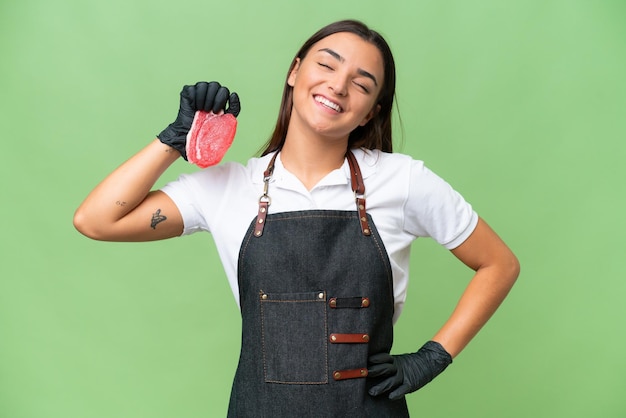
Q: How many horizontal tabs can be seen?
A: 3